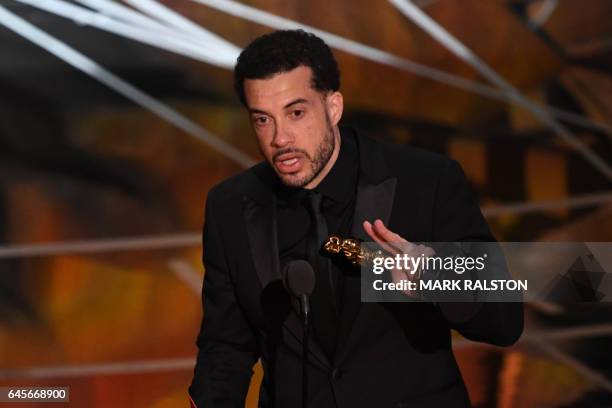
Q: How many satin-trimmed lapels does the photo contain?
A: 2